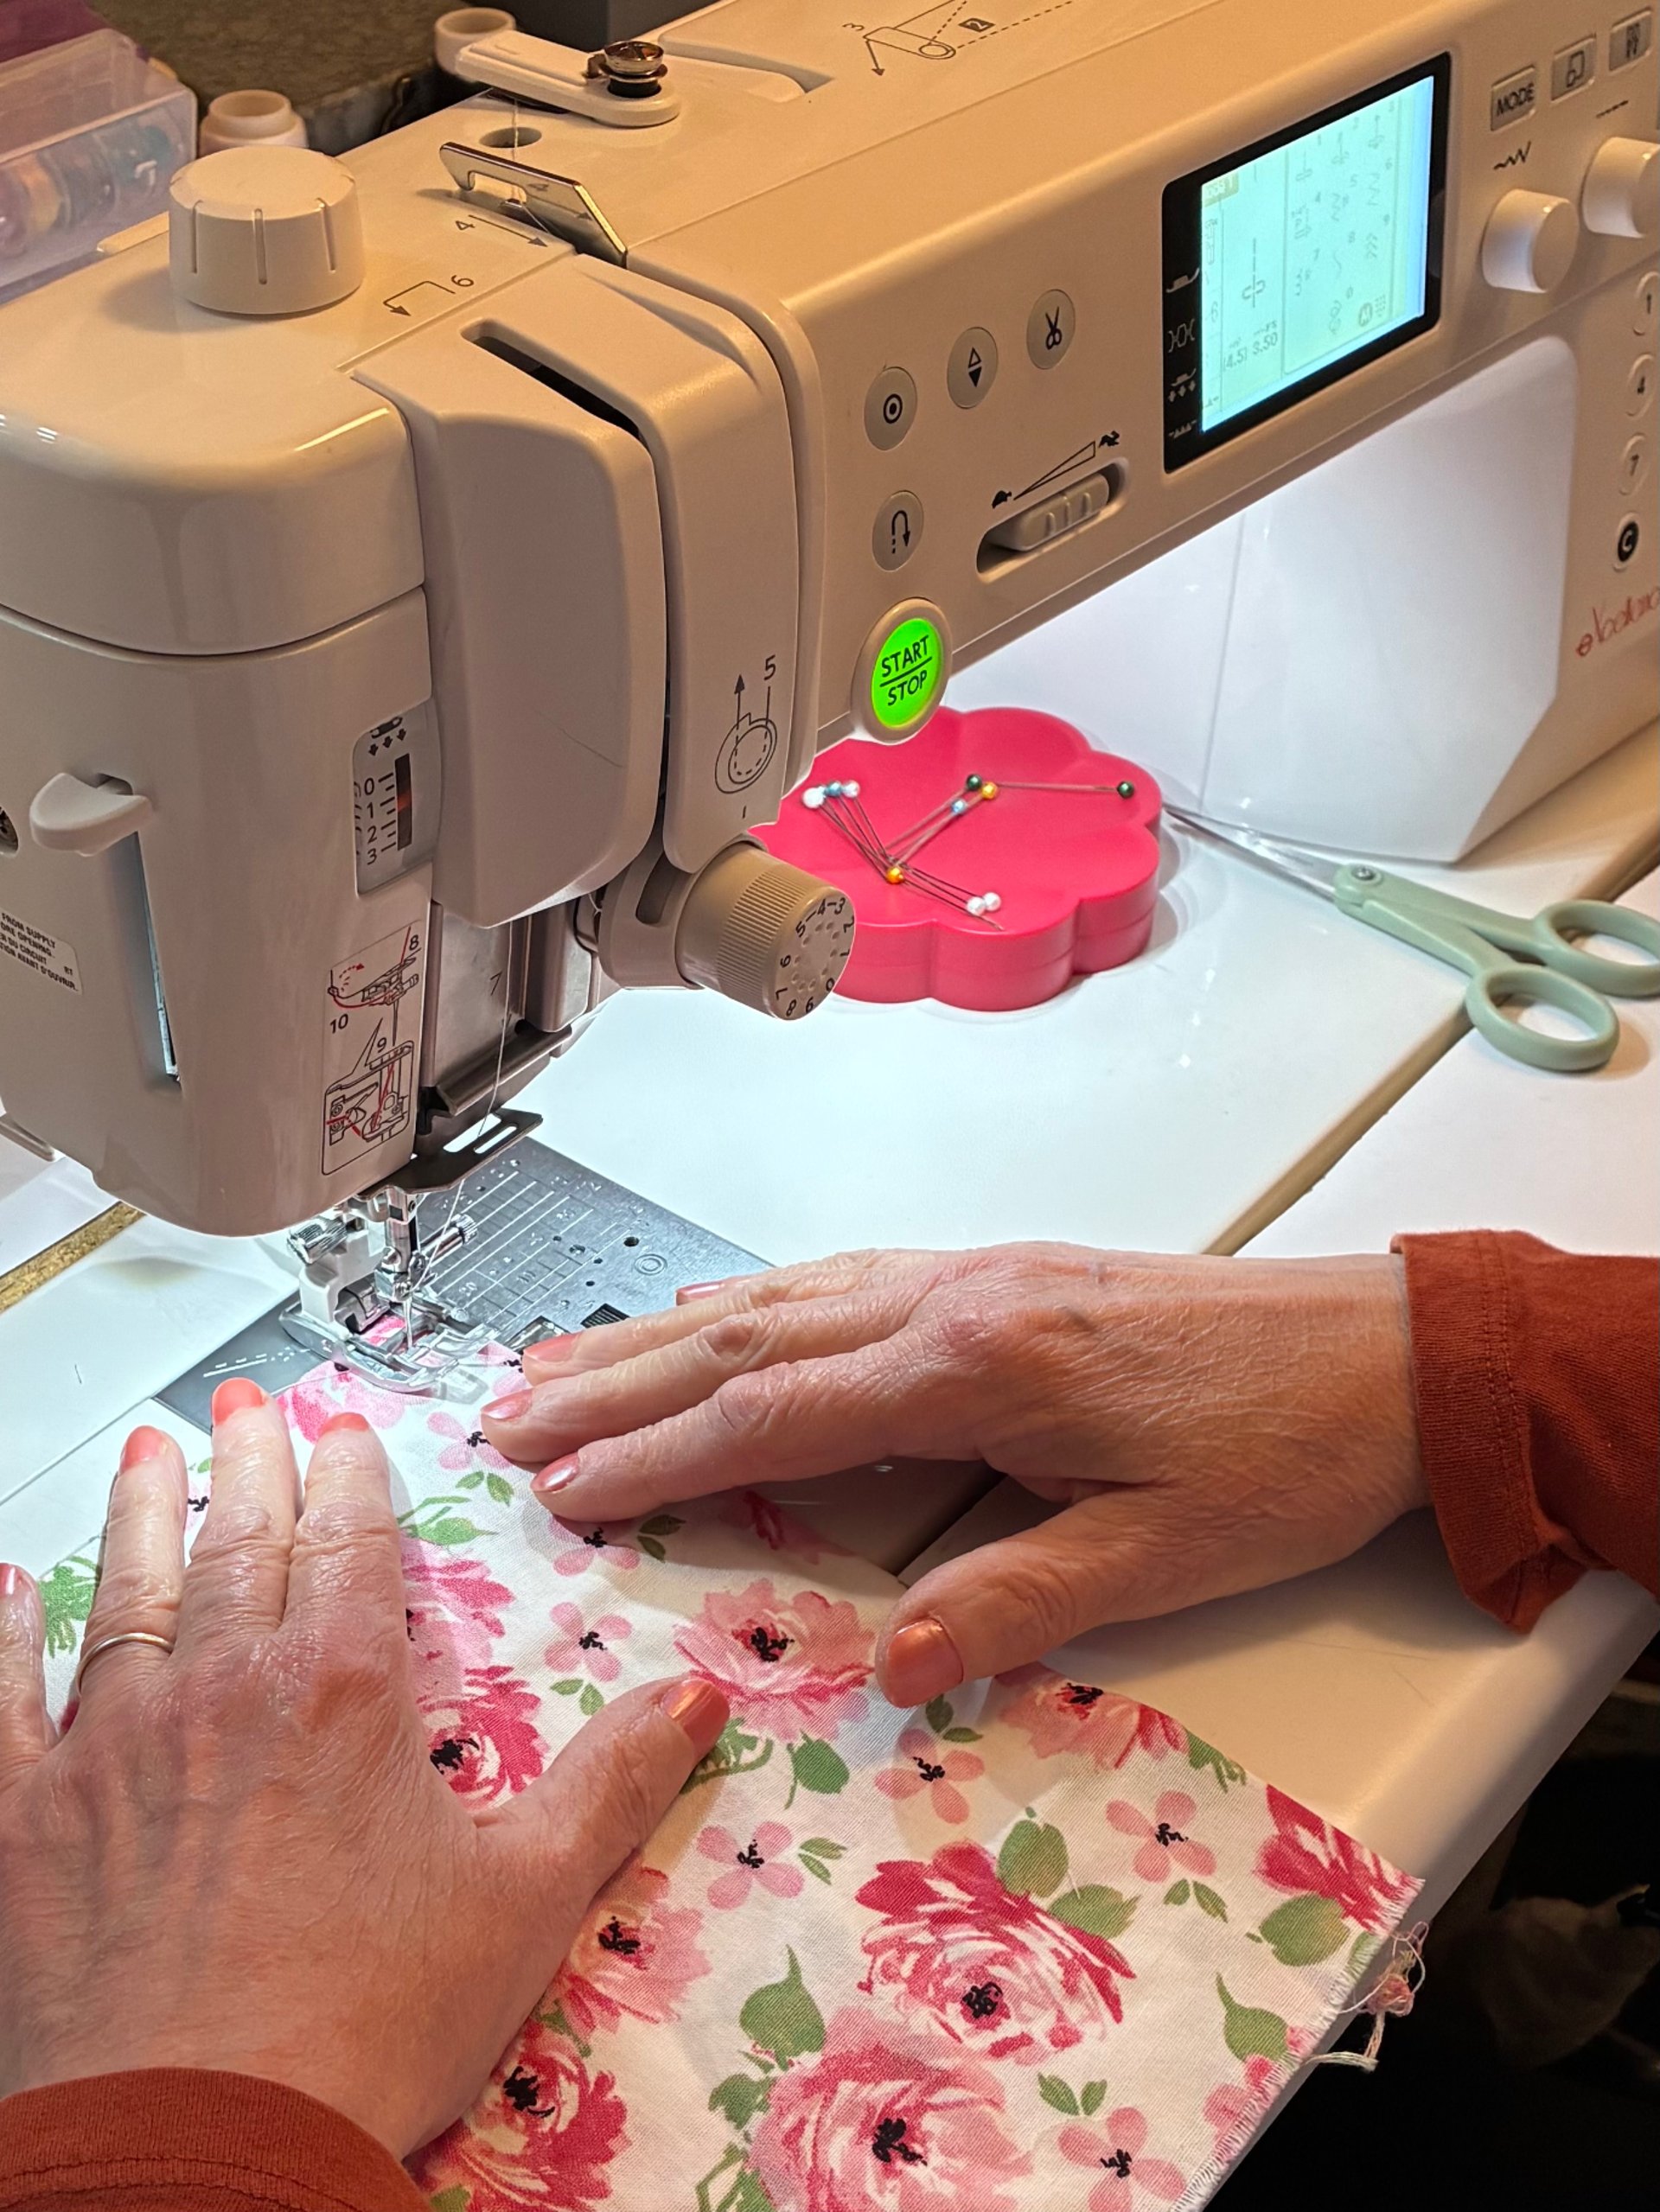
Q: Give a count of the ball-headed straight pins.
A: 11